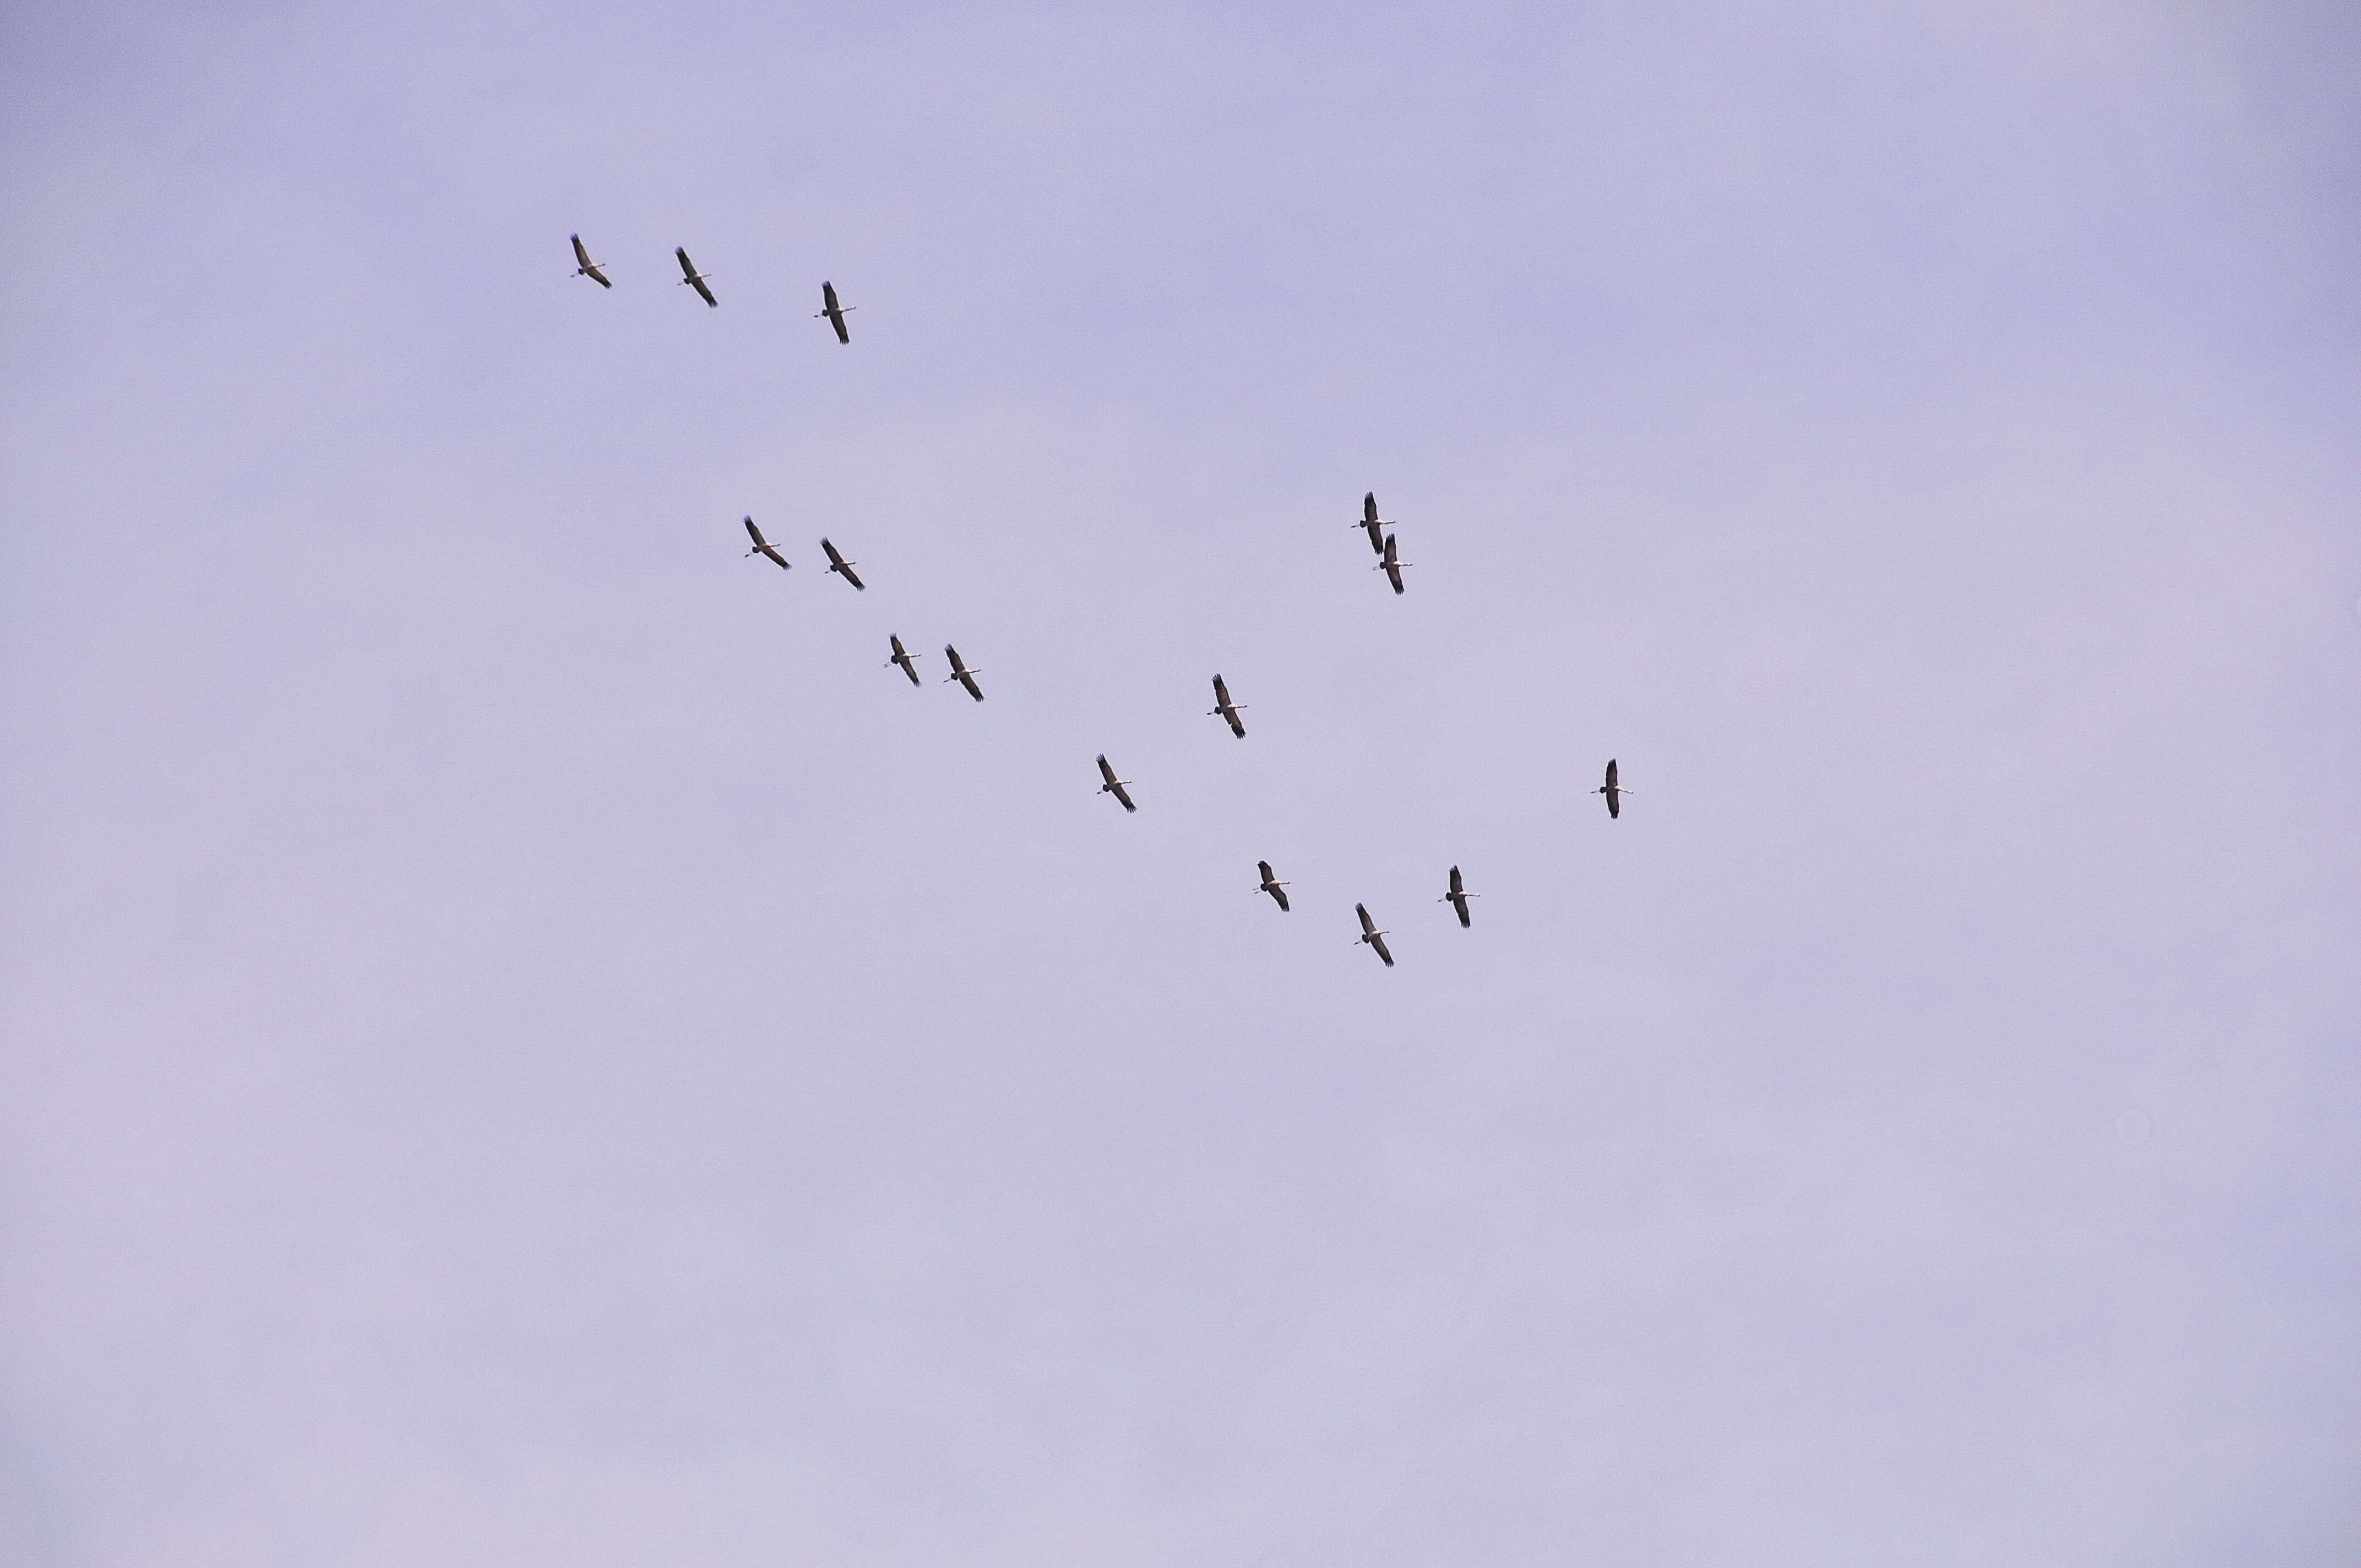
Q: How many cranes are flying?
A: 15